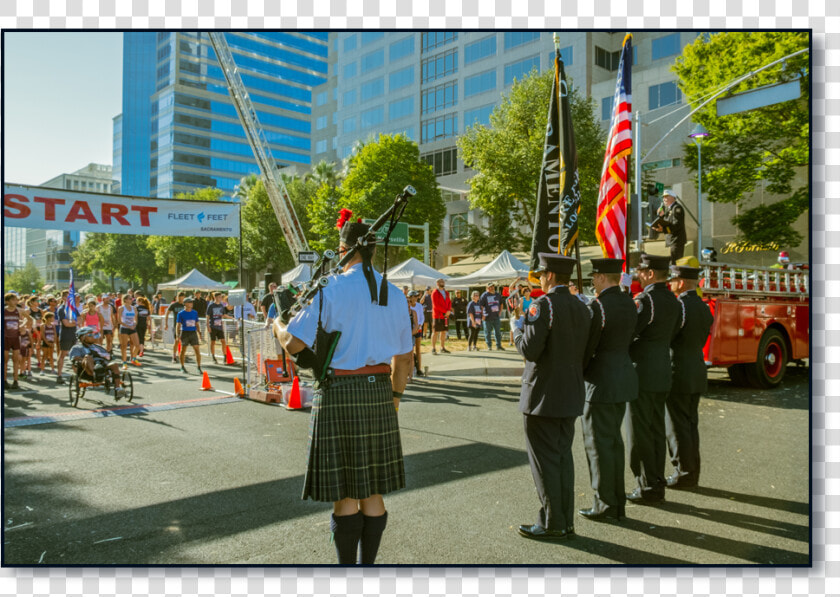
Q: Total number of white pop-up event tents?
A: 4